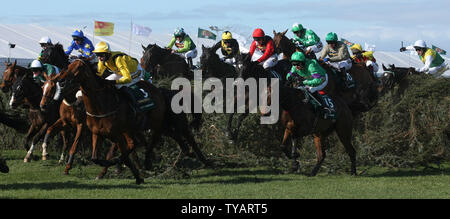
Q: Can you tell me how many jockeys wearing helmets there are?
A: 12